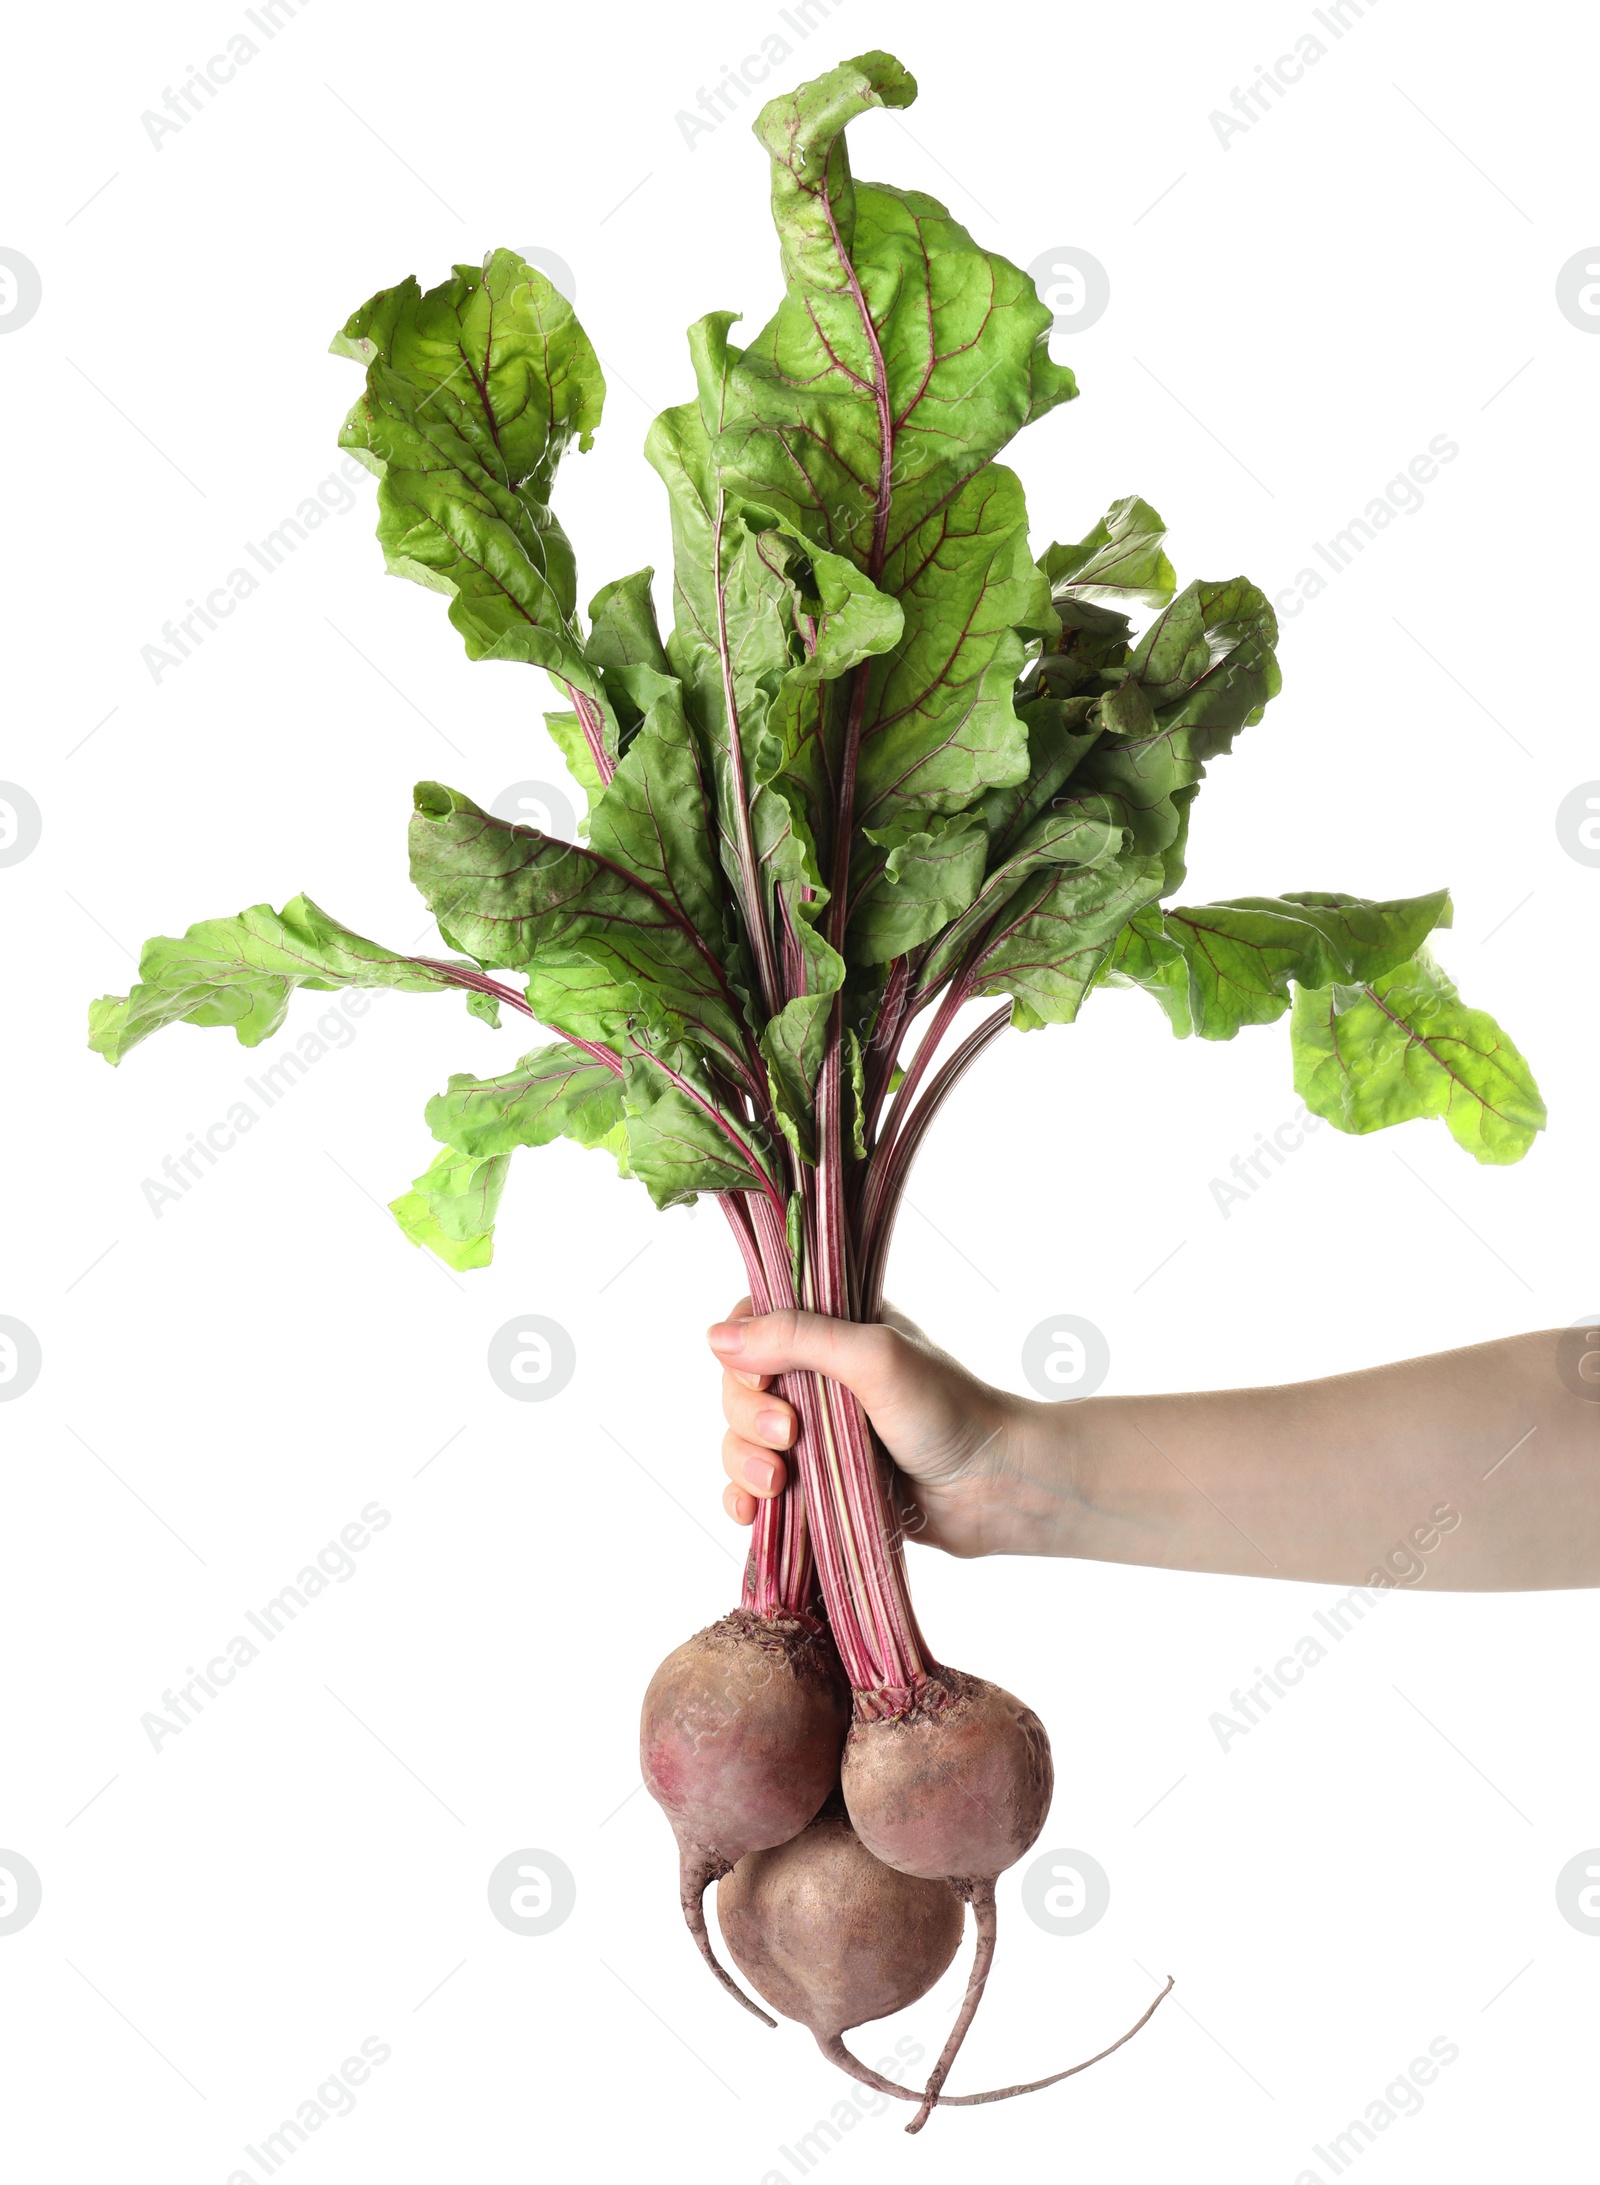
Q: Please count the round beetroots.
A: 3